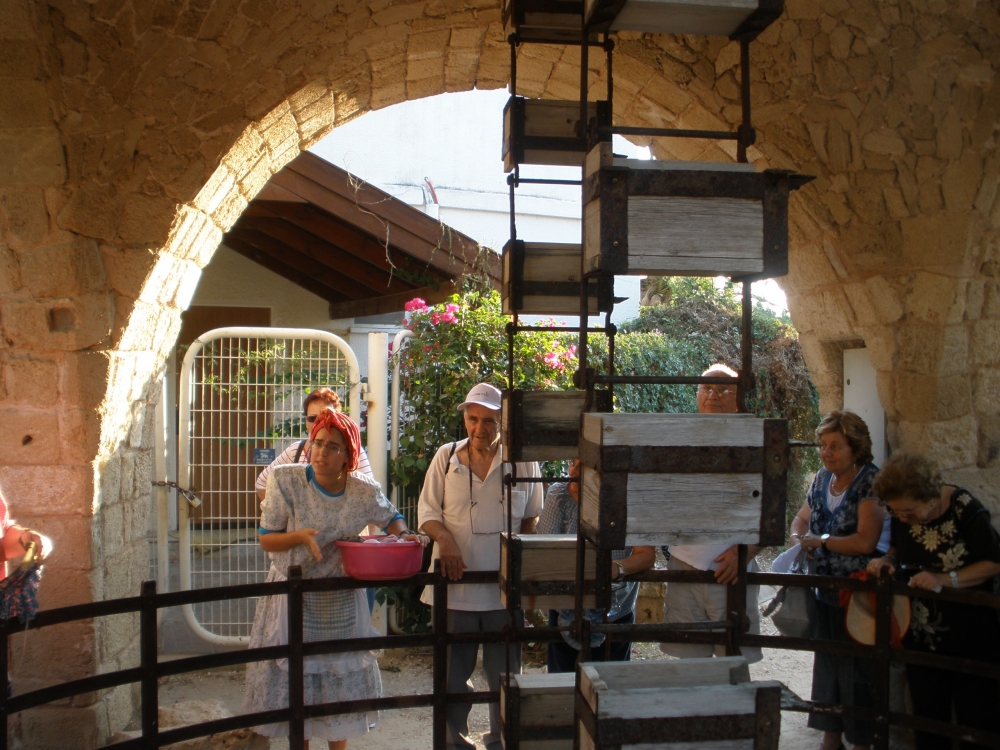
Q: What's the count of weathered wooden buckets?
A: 10